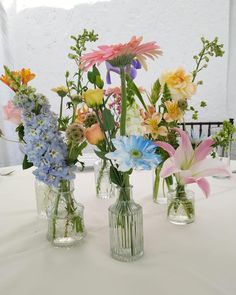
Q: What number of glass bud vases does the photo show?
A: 6